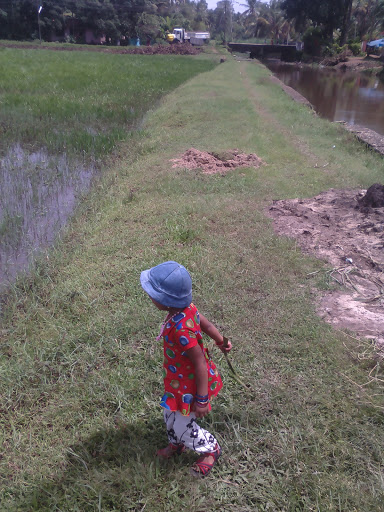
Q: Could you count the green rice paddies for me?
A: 1